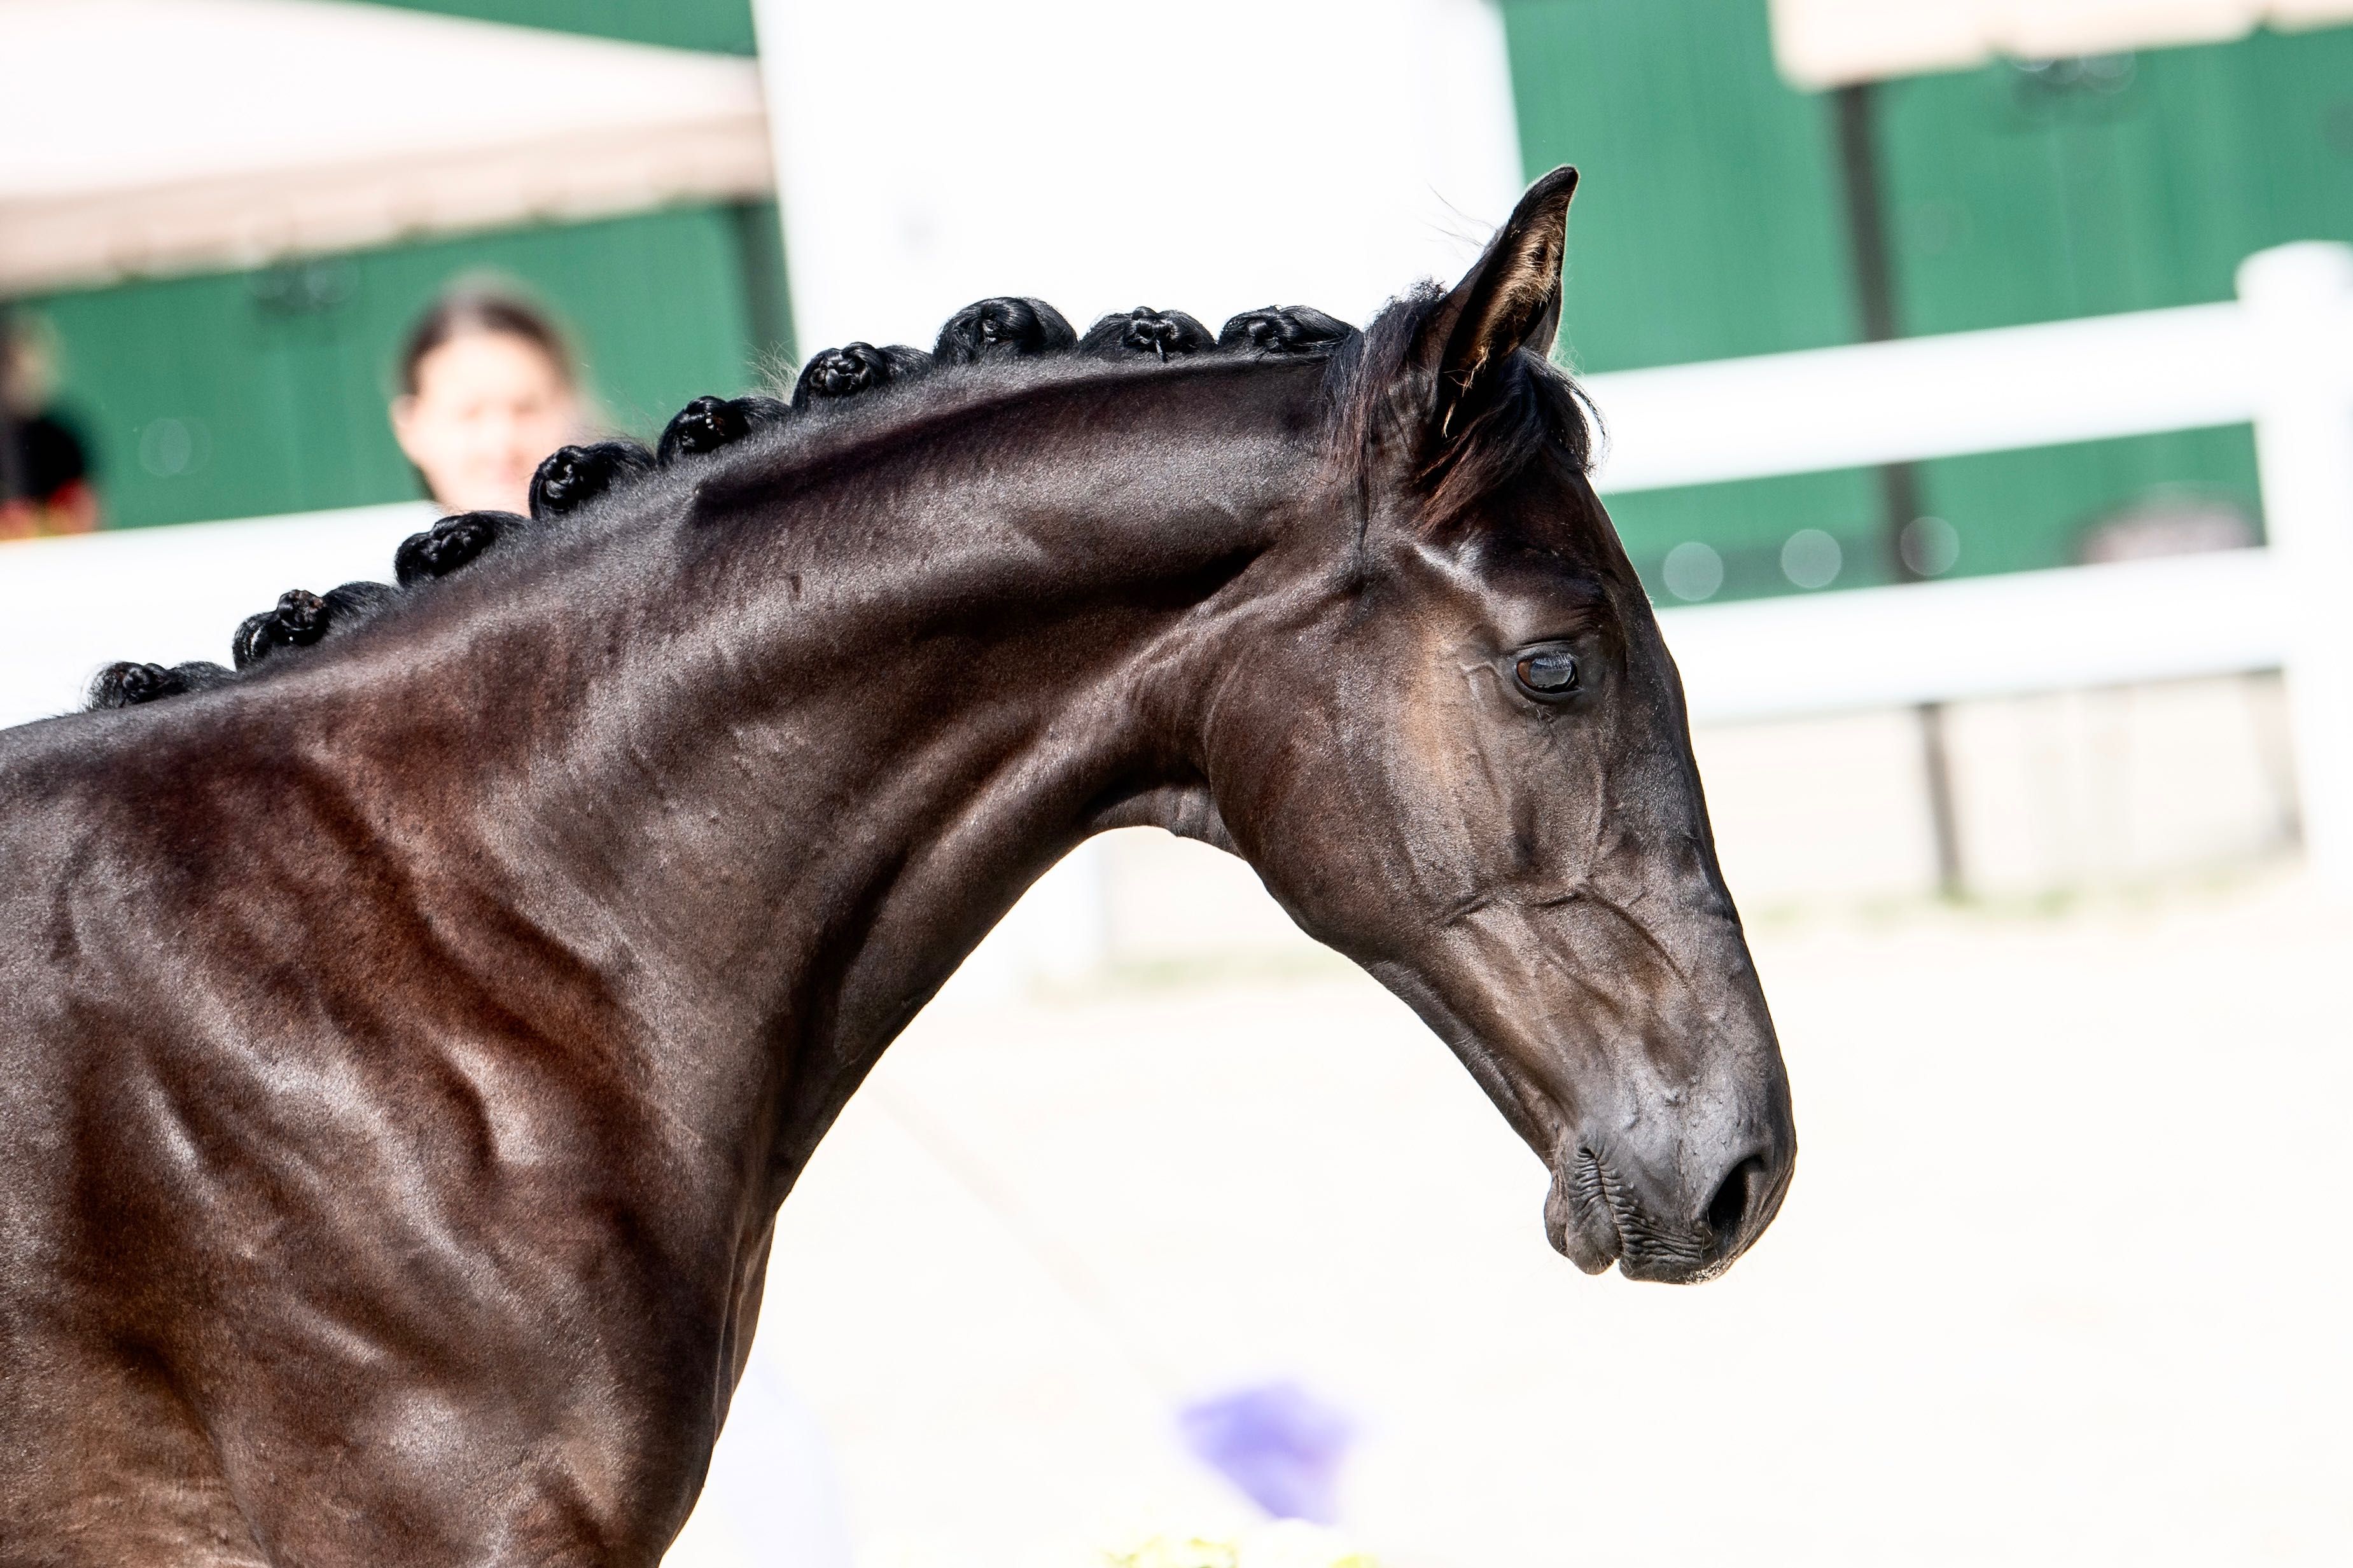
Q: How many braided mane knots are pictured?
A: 9